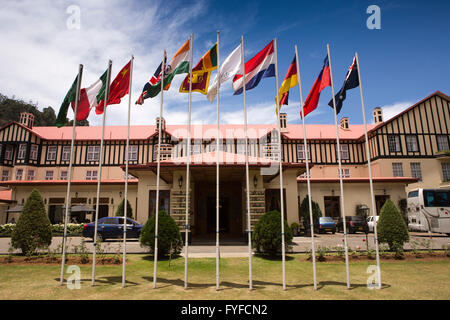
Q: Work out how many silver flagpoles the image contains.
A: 11